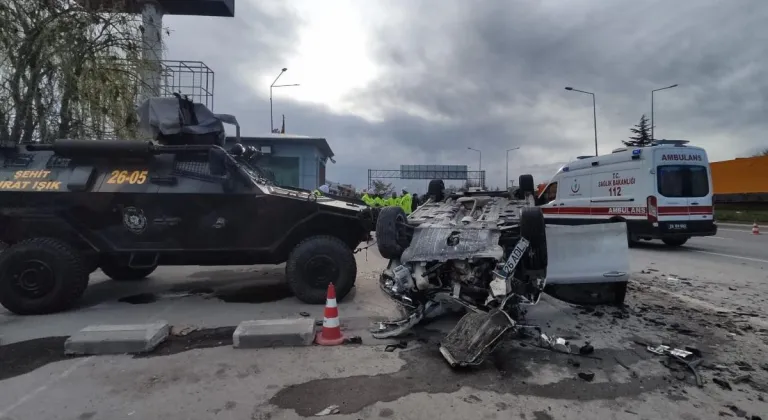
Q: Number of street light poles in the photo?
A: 5